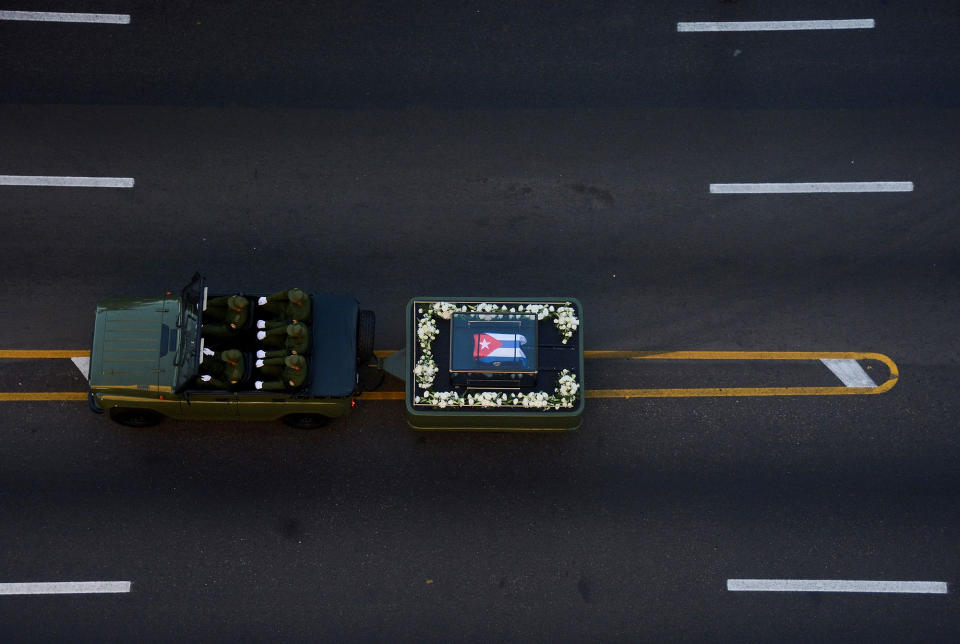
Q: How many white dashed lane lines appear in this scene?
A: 6